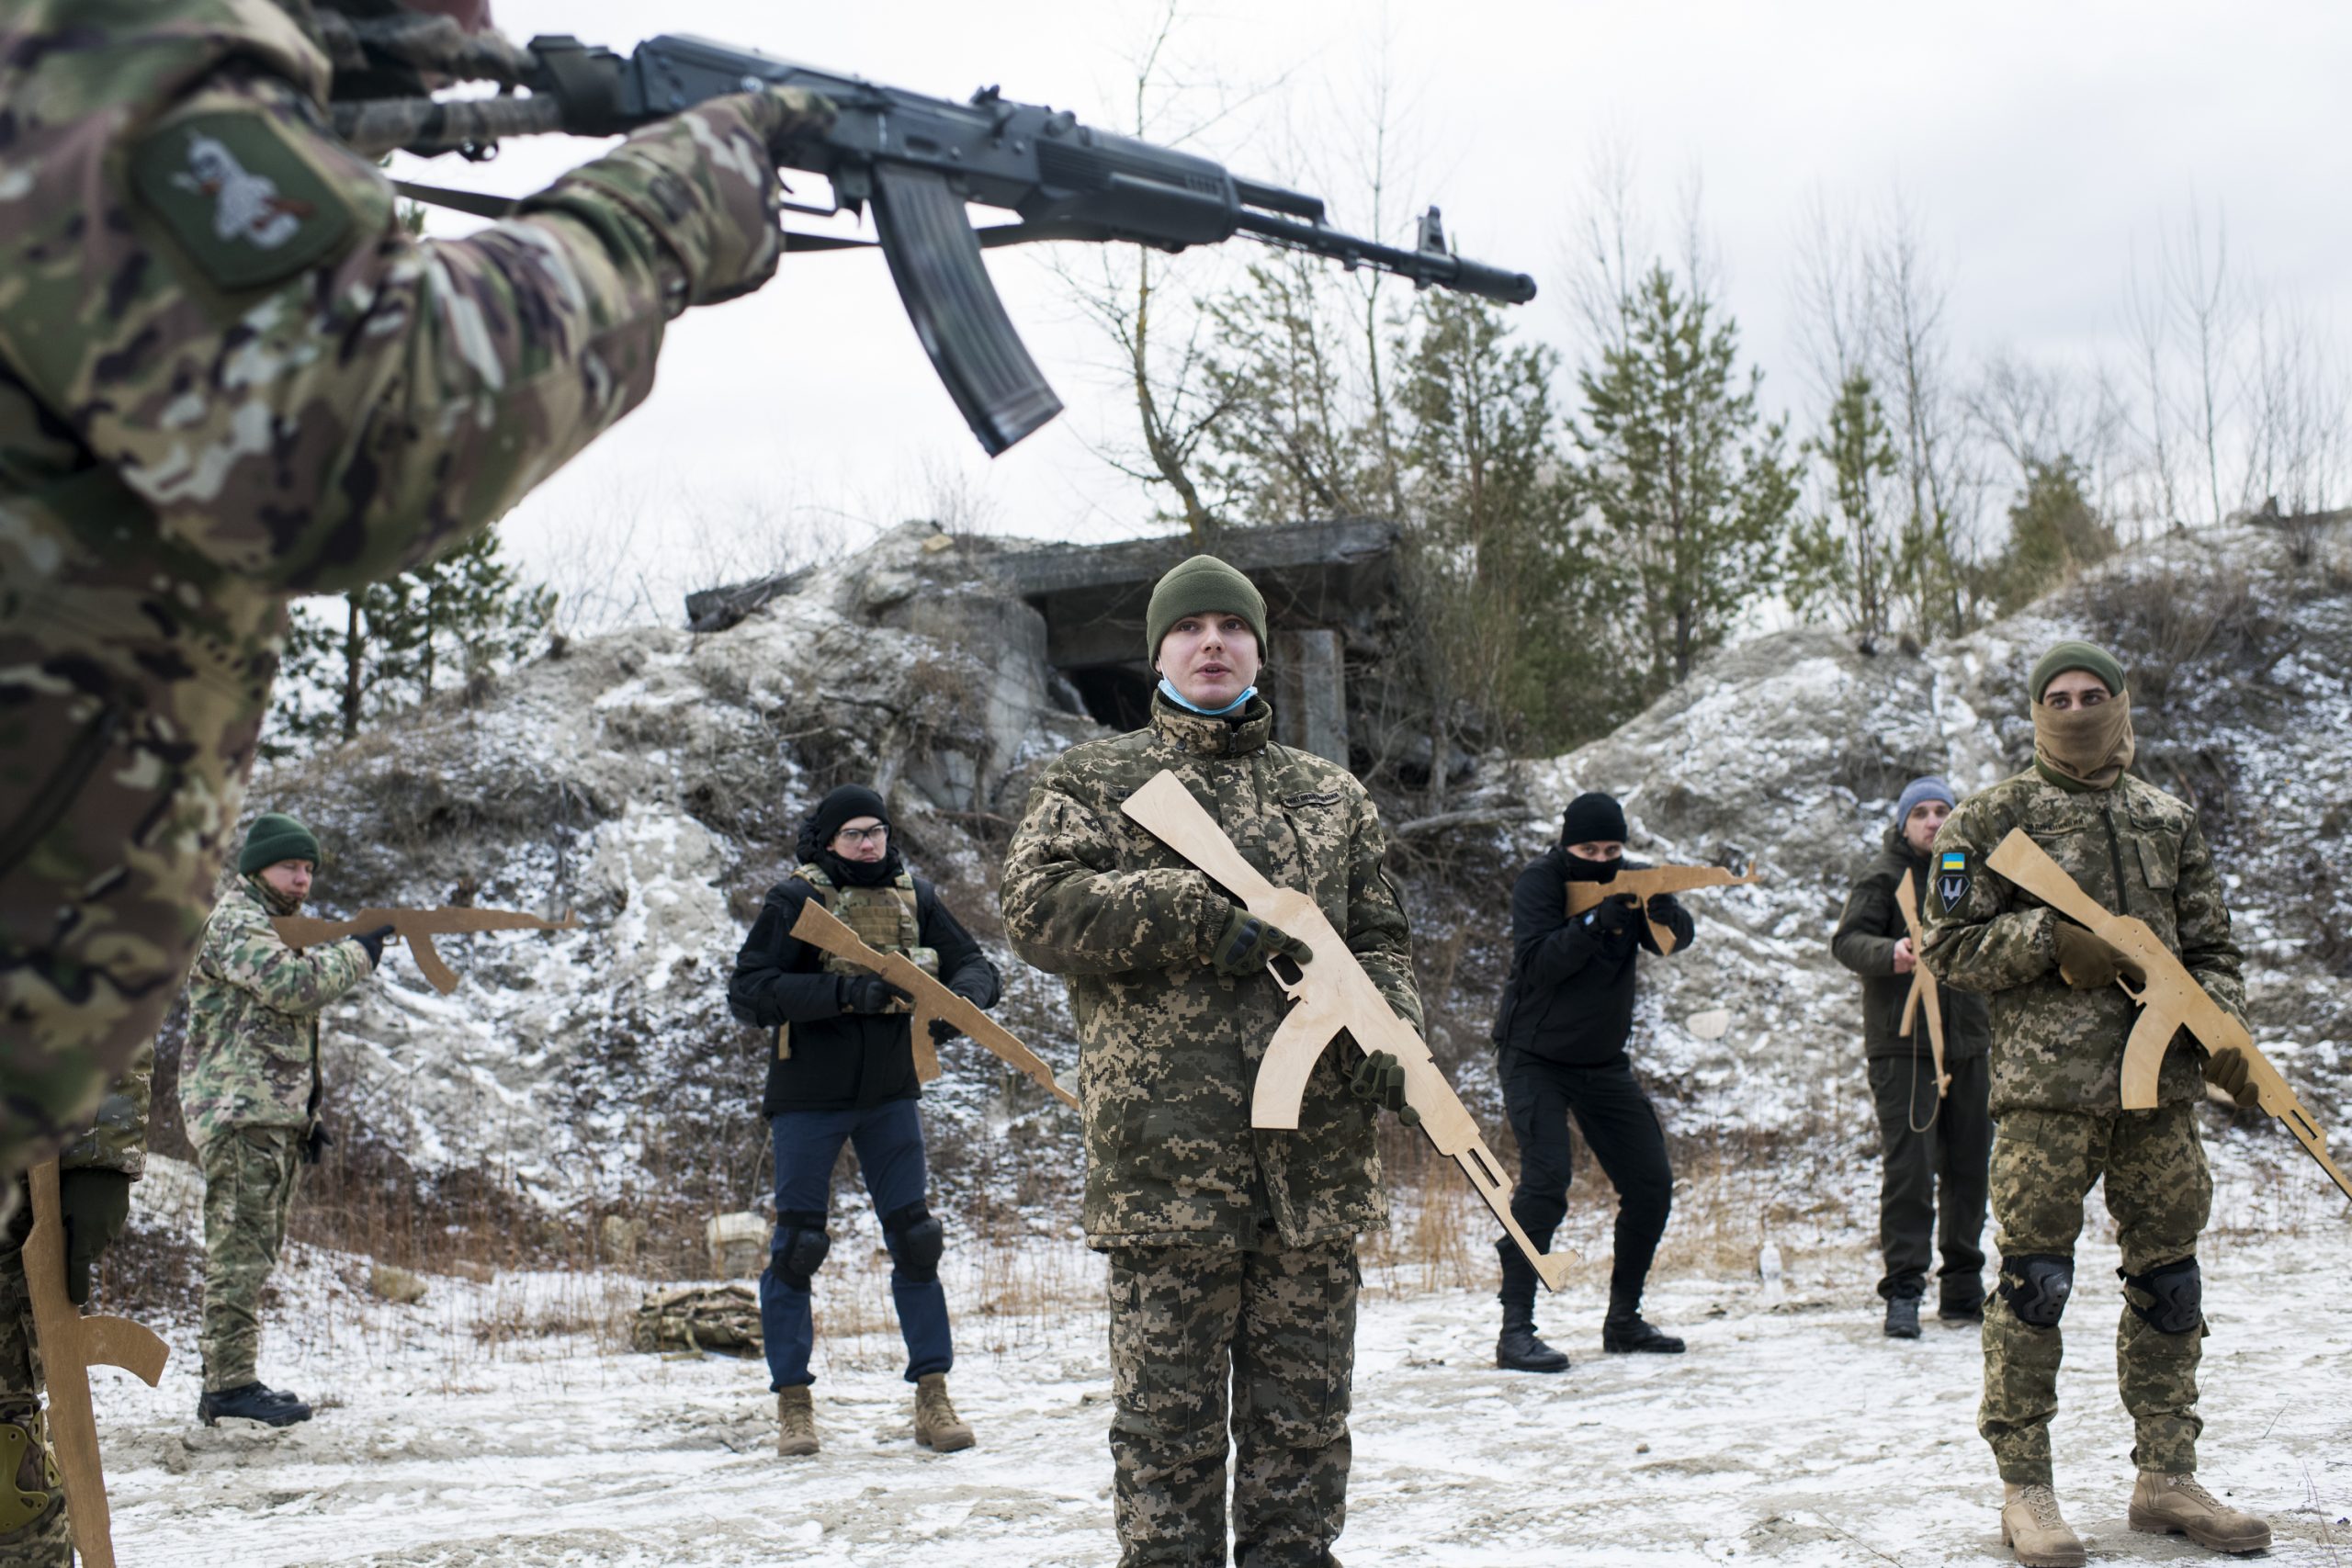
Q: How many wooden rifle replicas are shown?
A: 7